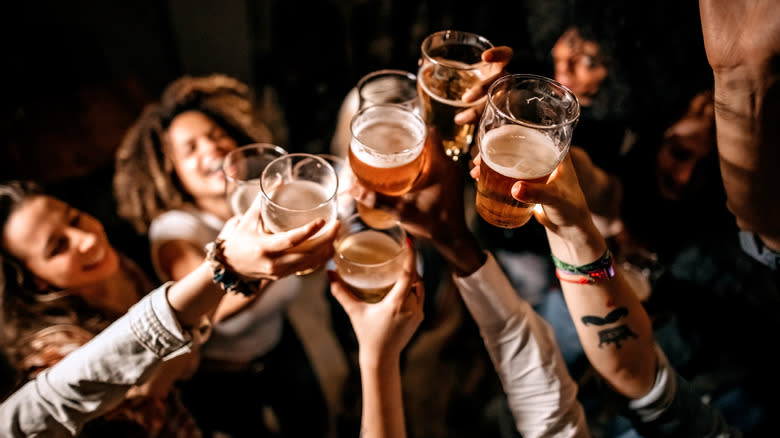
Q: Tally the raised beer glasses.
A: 8